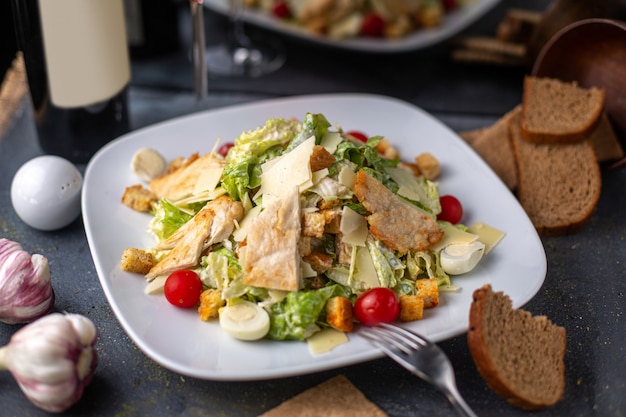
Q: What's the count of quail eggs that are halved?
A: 3